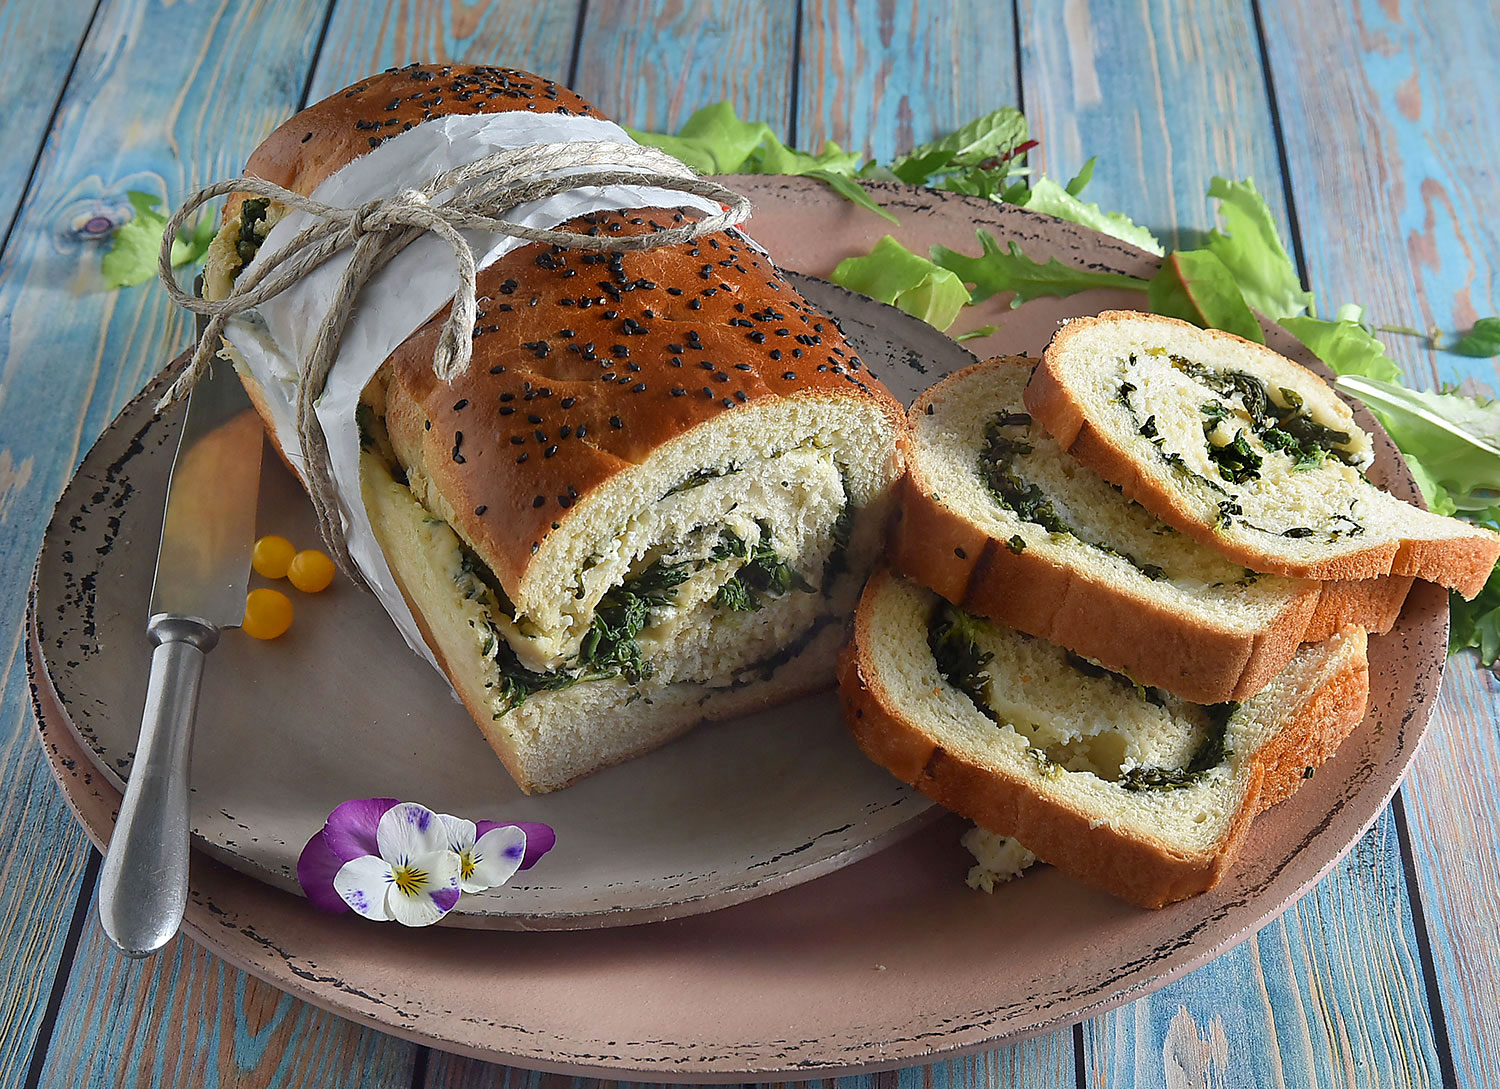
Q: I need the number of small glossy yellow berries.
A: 3